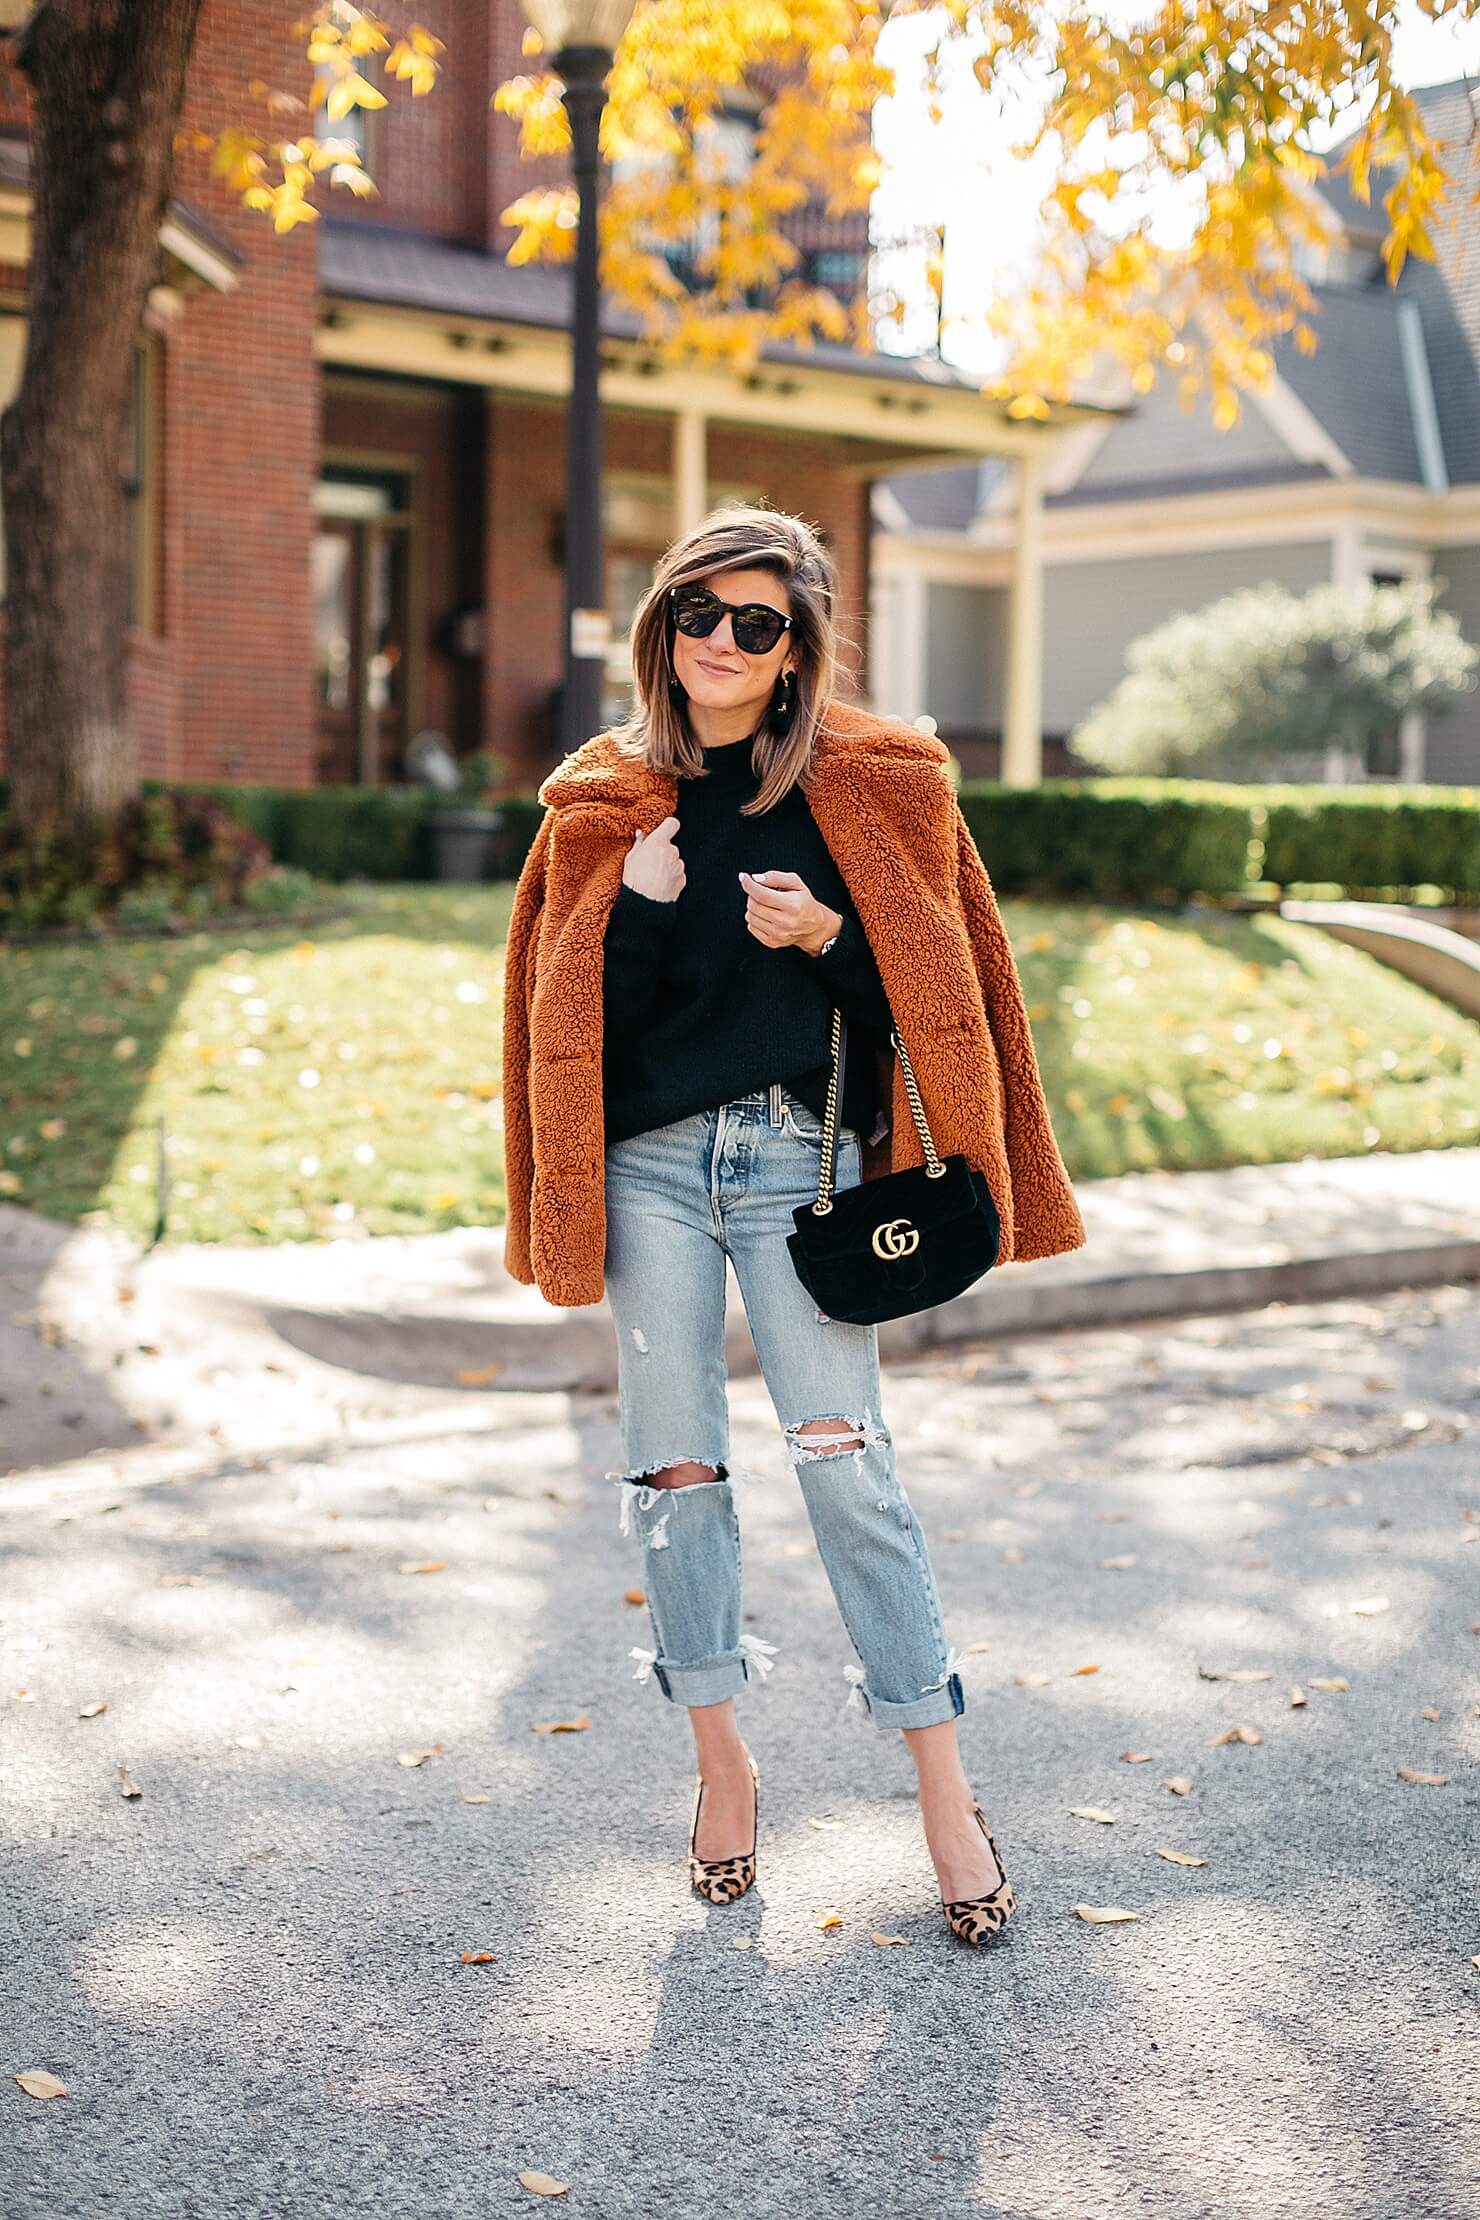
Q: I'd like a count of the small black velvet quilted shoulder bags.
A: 1